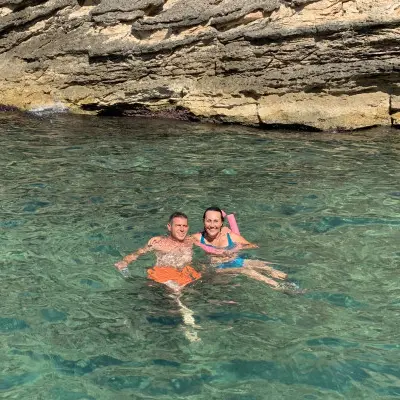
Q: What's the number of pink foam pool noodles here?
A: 1